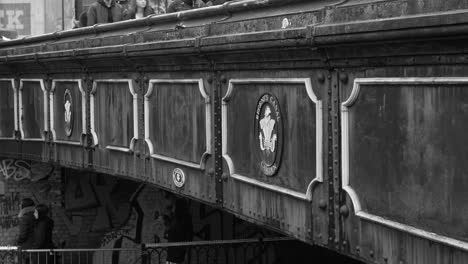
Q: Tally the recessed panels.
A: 7